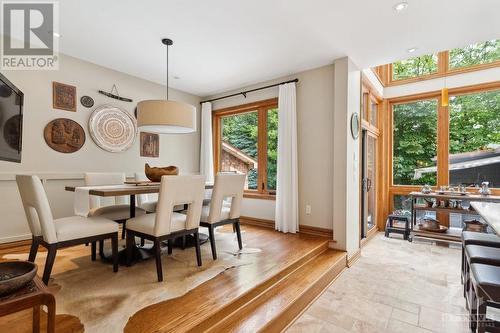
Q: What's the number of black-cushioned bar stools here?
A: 3